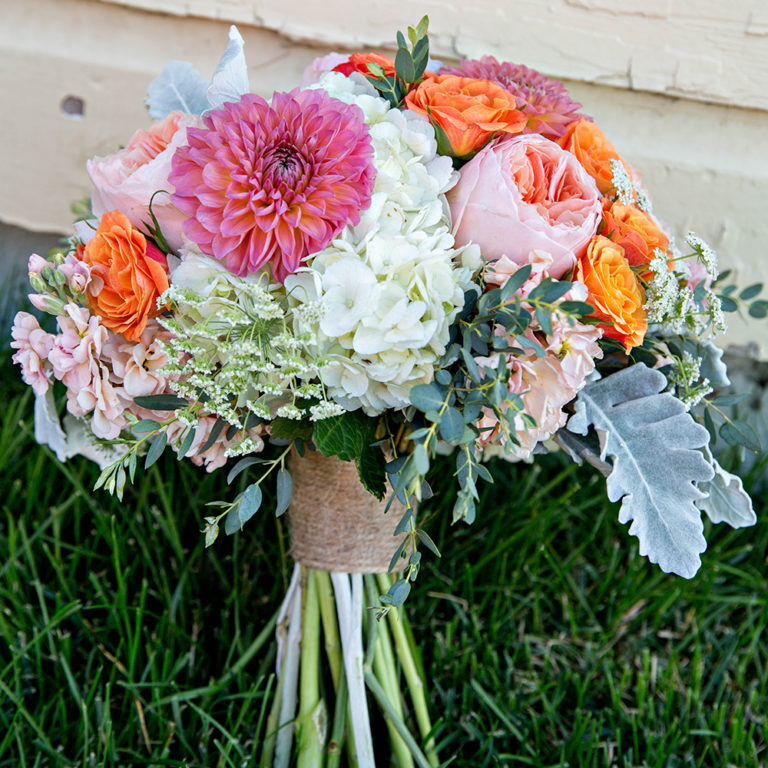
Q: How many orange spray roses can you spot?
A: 6